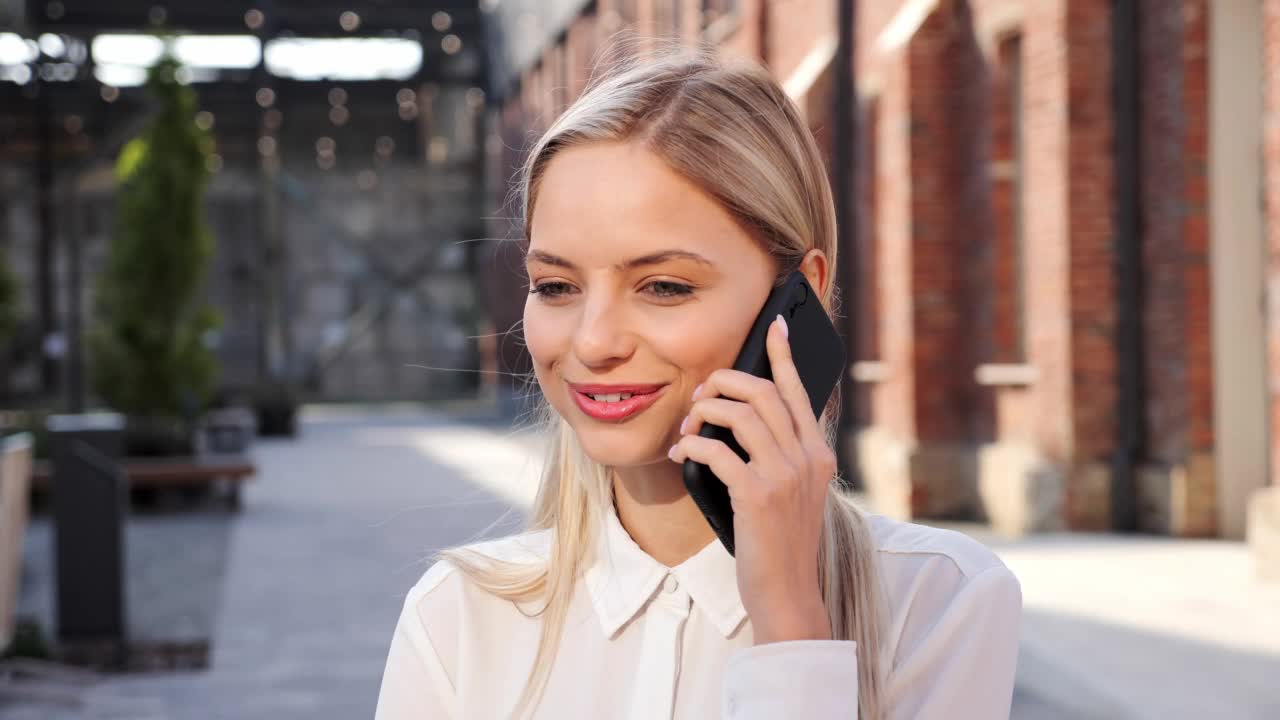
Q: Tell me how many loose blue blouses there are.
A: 0